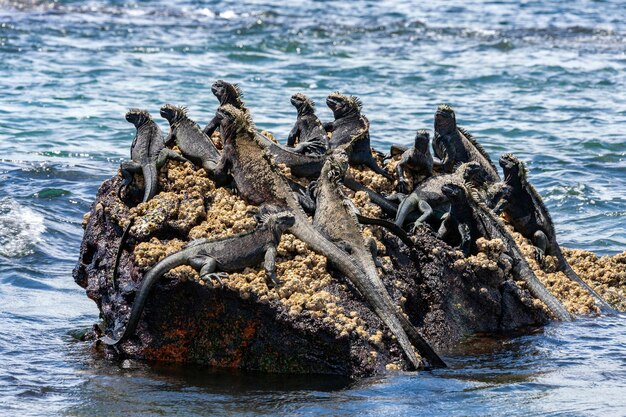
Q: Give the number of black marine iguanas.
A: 13